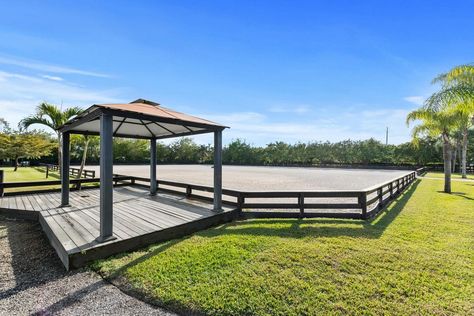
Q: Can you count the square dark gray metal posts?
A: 4